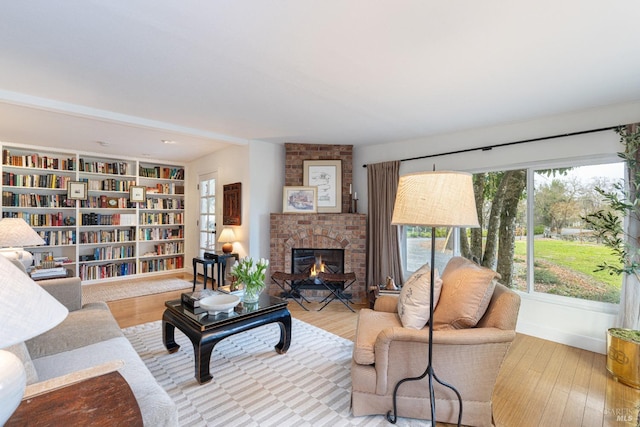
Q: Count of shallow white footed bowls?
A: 1